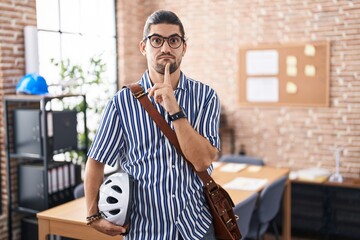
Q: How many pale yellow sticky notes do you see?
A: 5